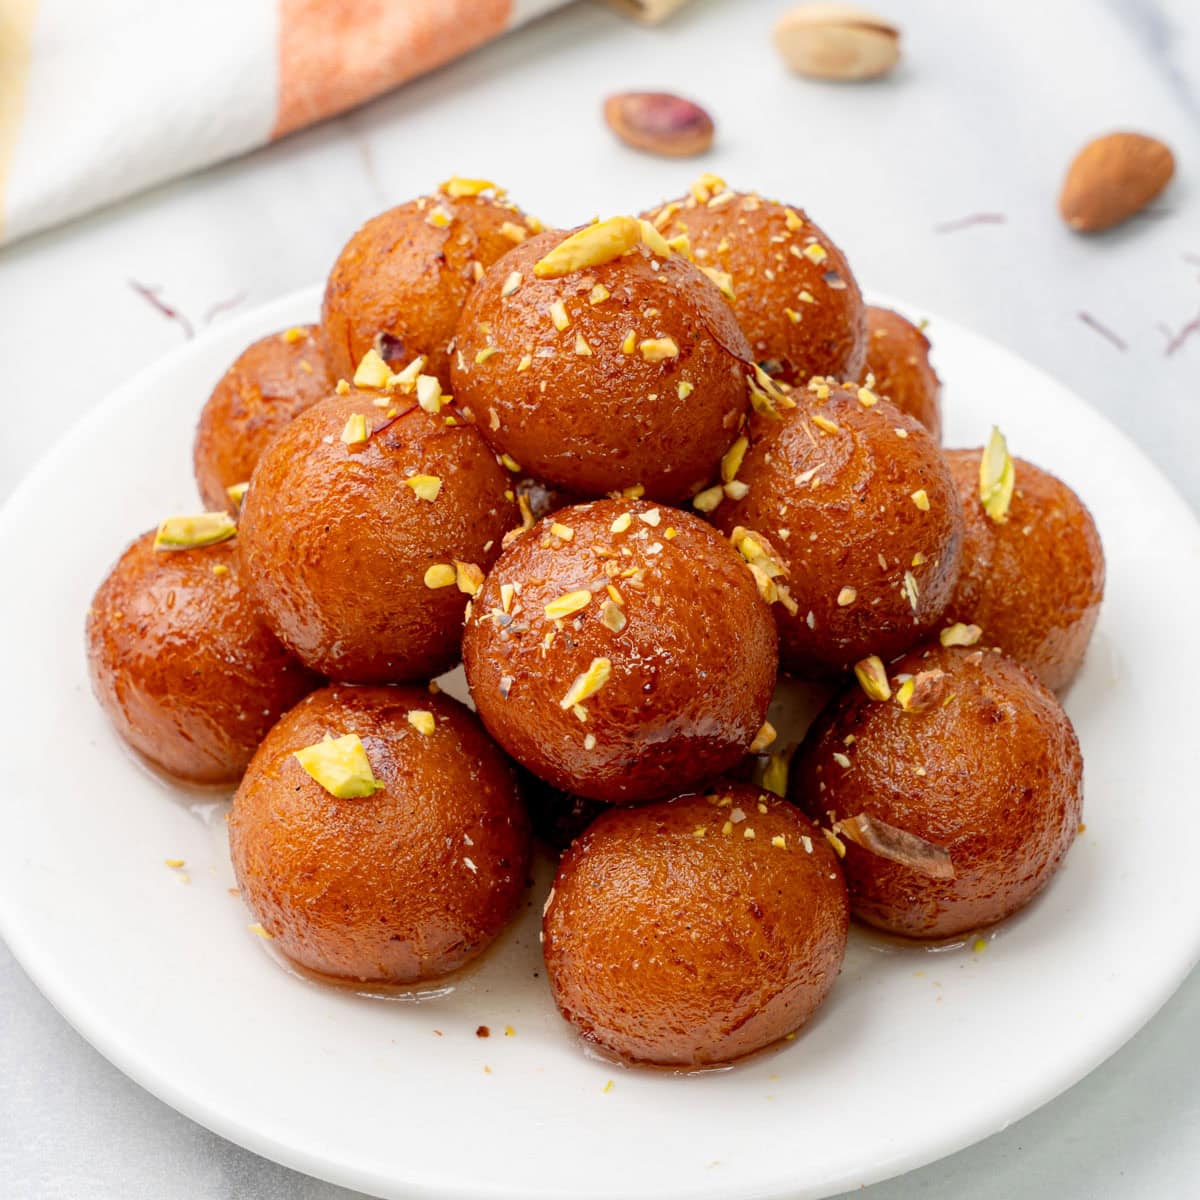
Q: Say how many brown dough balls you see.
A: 13